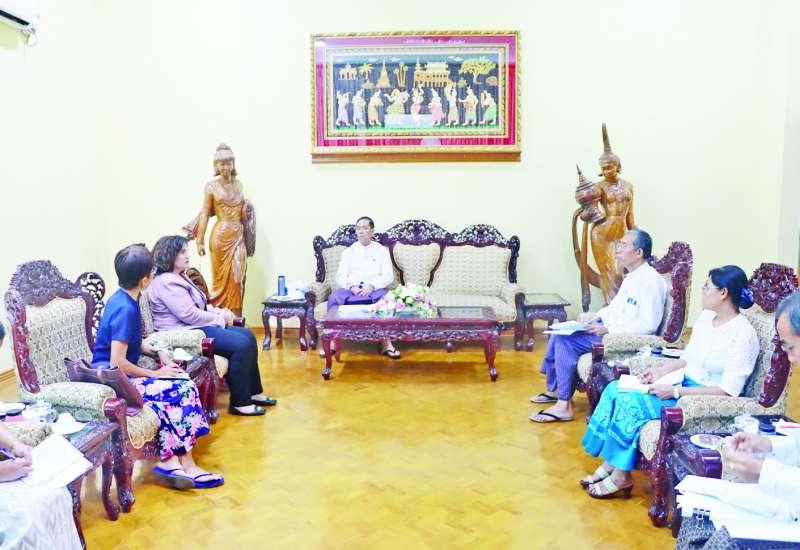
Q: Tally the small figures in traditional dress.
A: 9